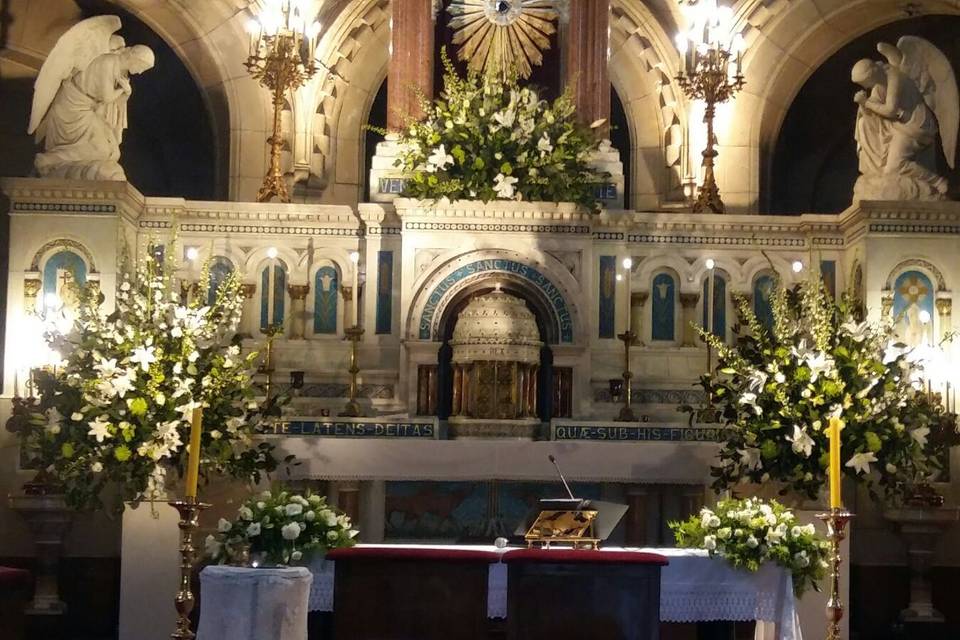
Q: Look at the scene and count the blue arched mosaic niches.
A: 8